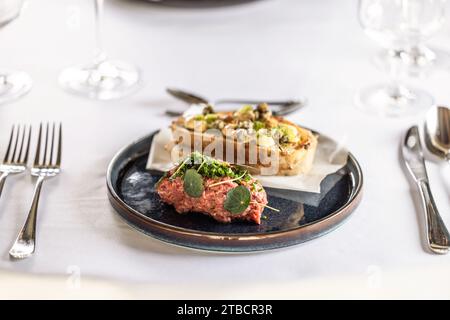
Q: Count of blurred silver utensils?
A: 2